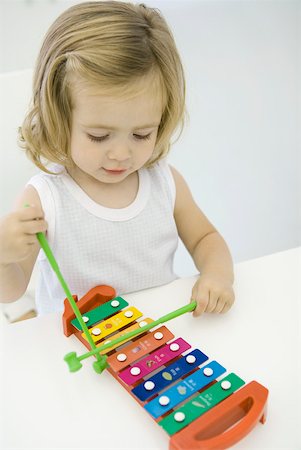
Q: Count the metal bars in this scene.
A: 8